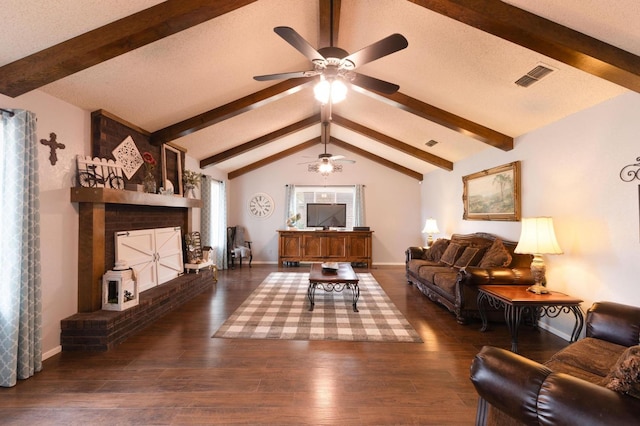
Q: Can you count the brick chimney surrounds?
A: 1